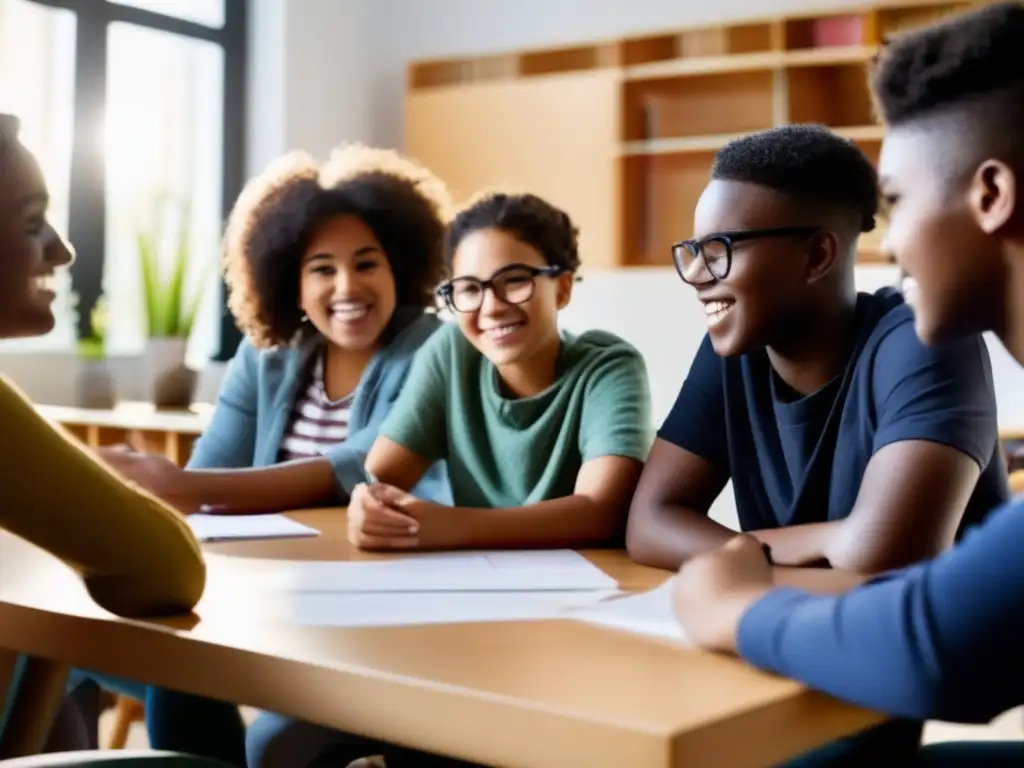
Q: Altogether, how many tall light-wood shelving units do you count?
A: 1